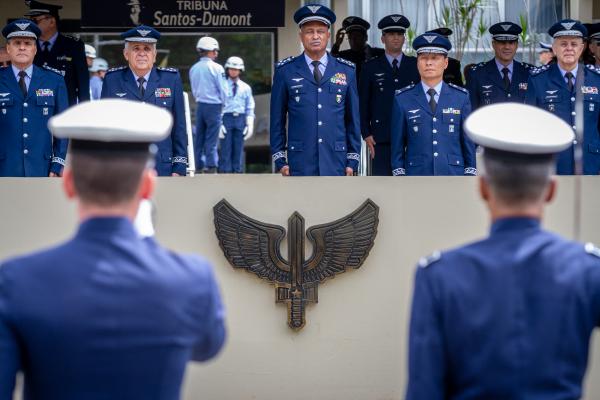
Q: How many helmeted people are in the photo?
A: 4